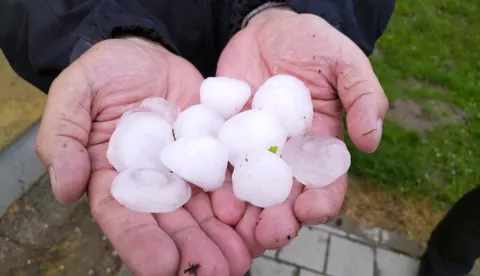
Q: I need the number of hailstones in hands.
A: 10